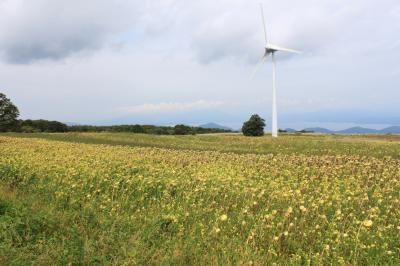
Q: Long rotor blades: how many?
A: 3